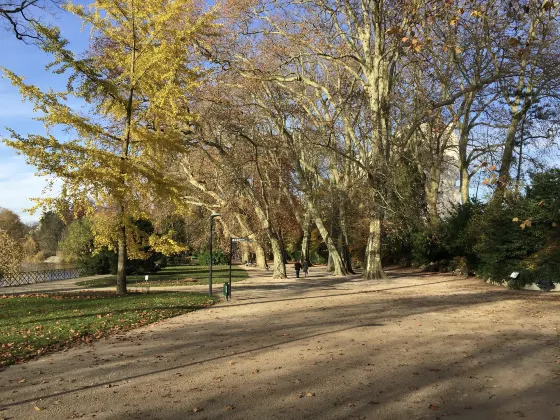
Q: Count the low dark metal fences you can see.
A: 1